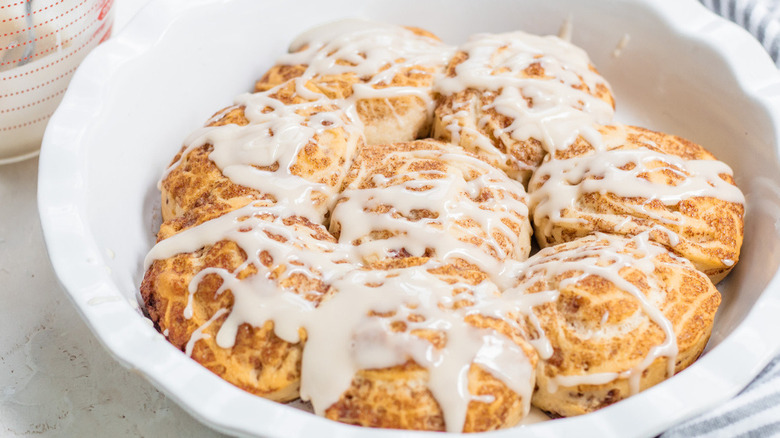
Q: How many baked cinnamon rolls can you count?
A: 8